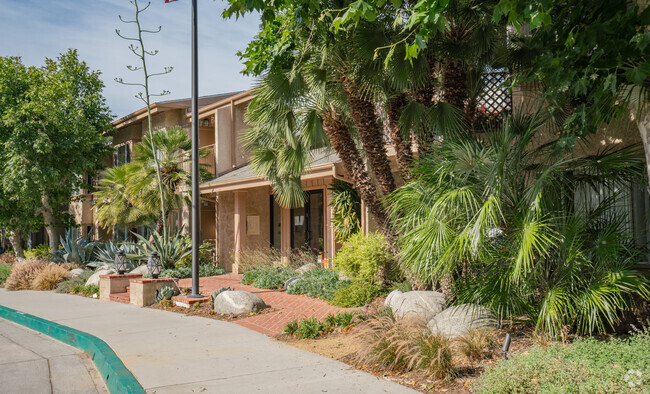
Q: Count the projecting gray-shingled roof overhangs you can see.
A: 1